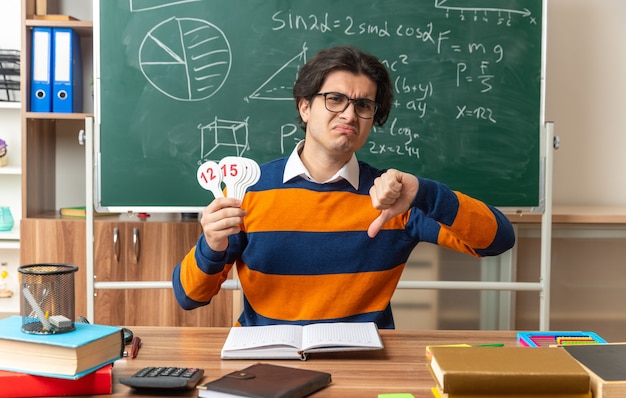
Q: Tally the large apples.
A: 0